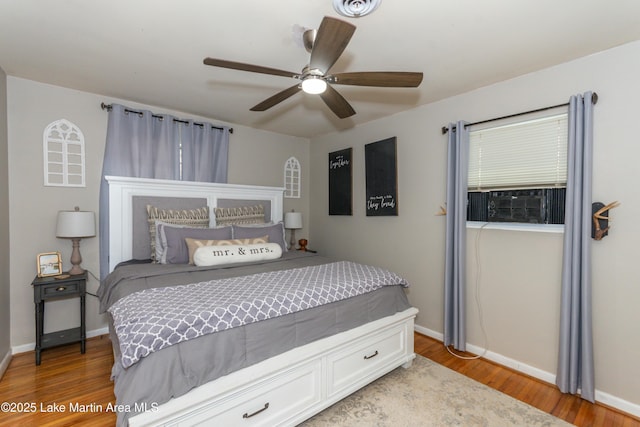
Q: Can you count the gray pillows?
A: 2